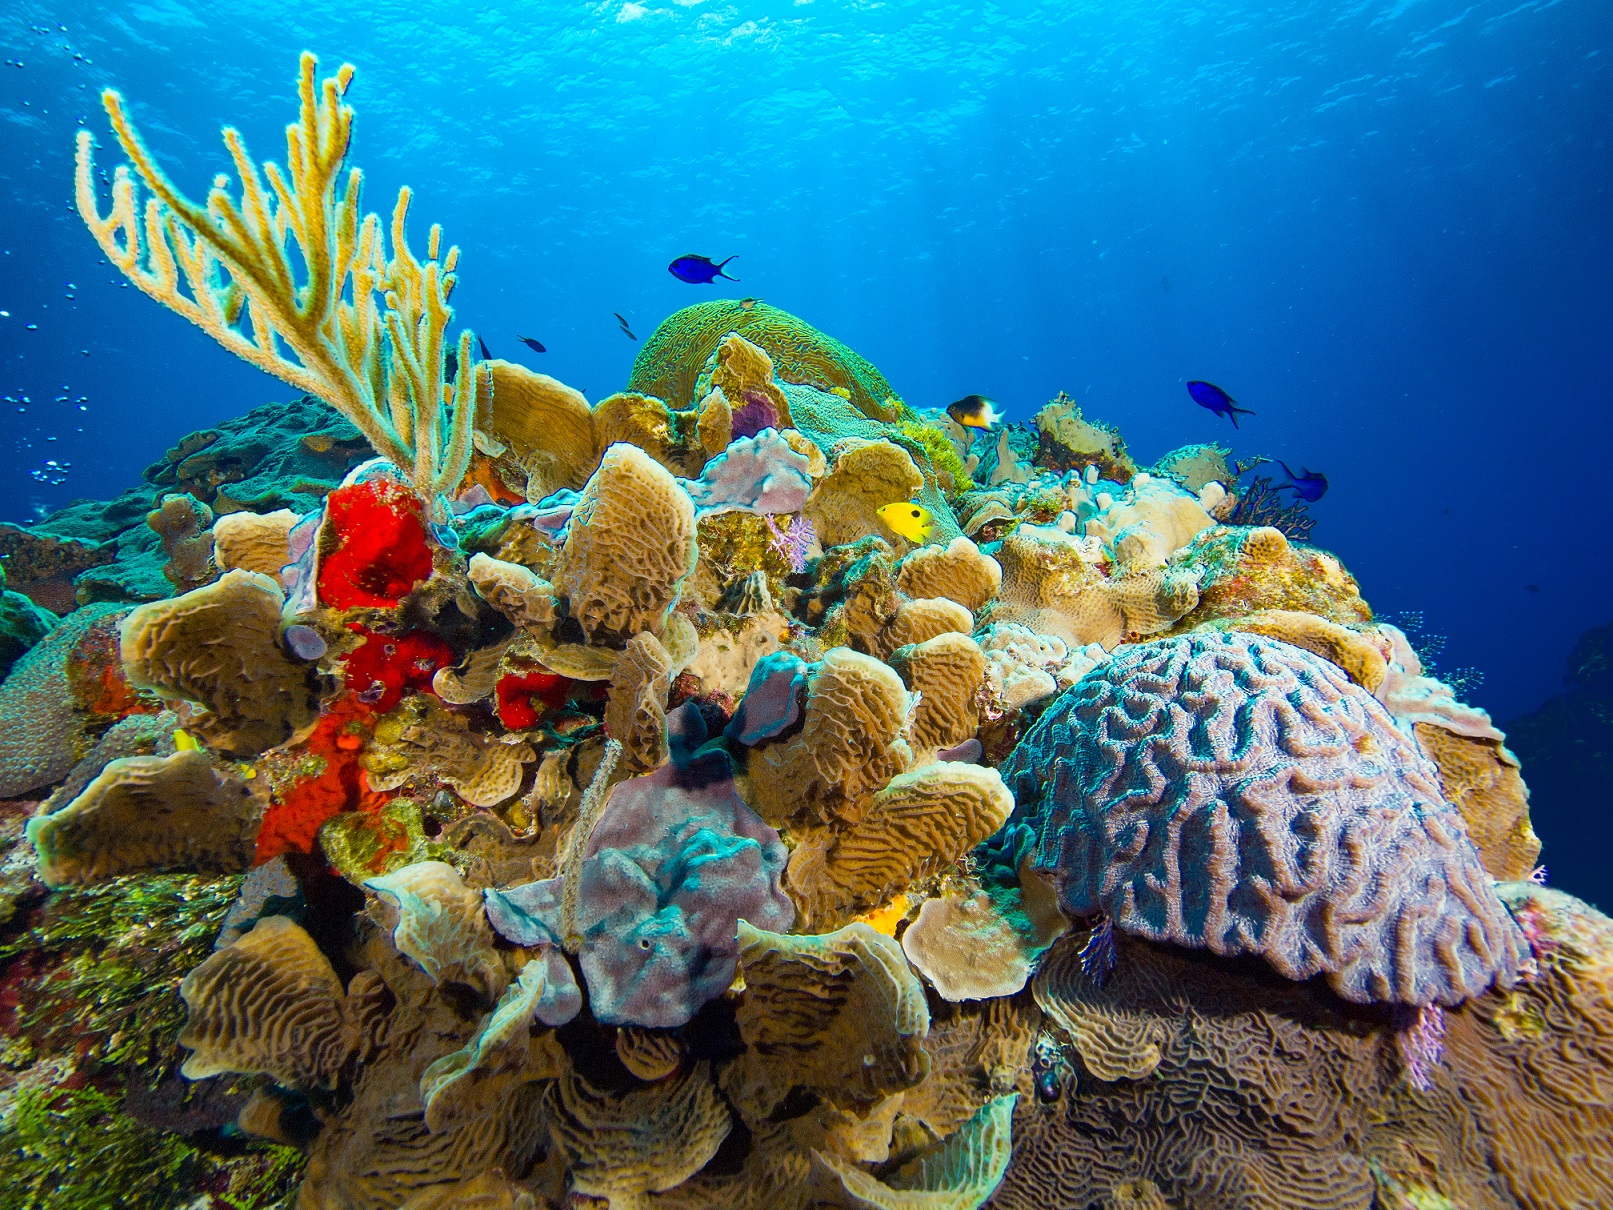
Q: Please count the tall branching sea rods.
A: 1